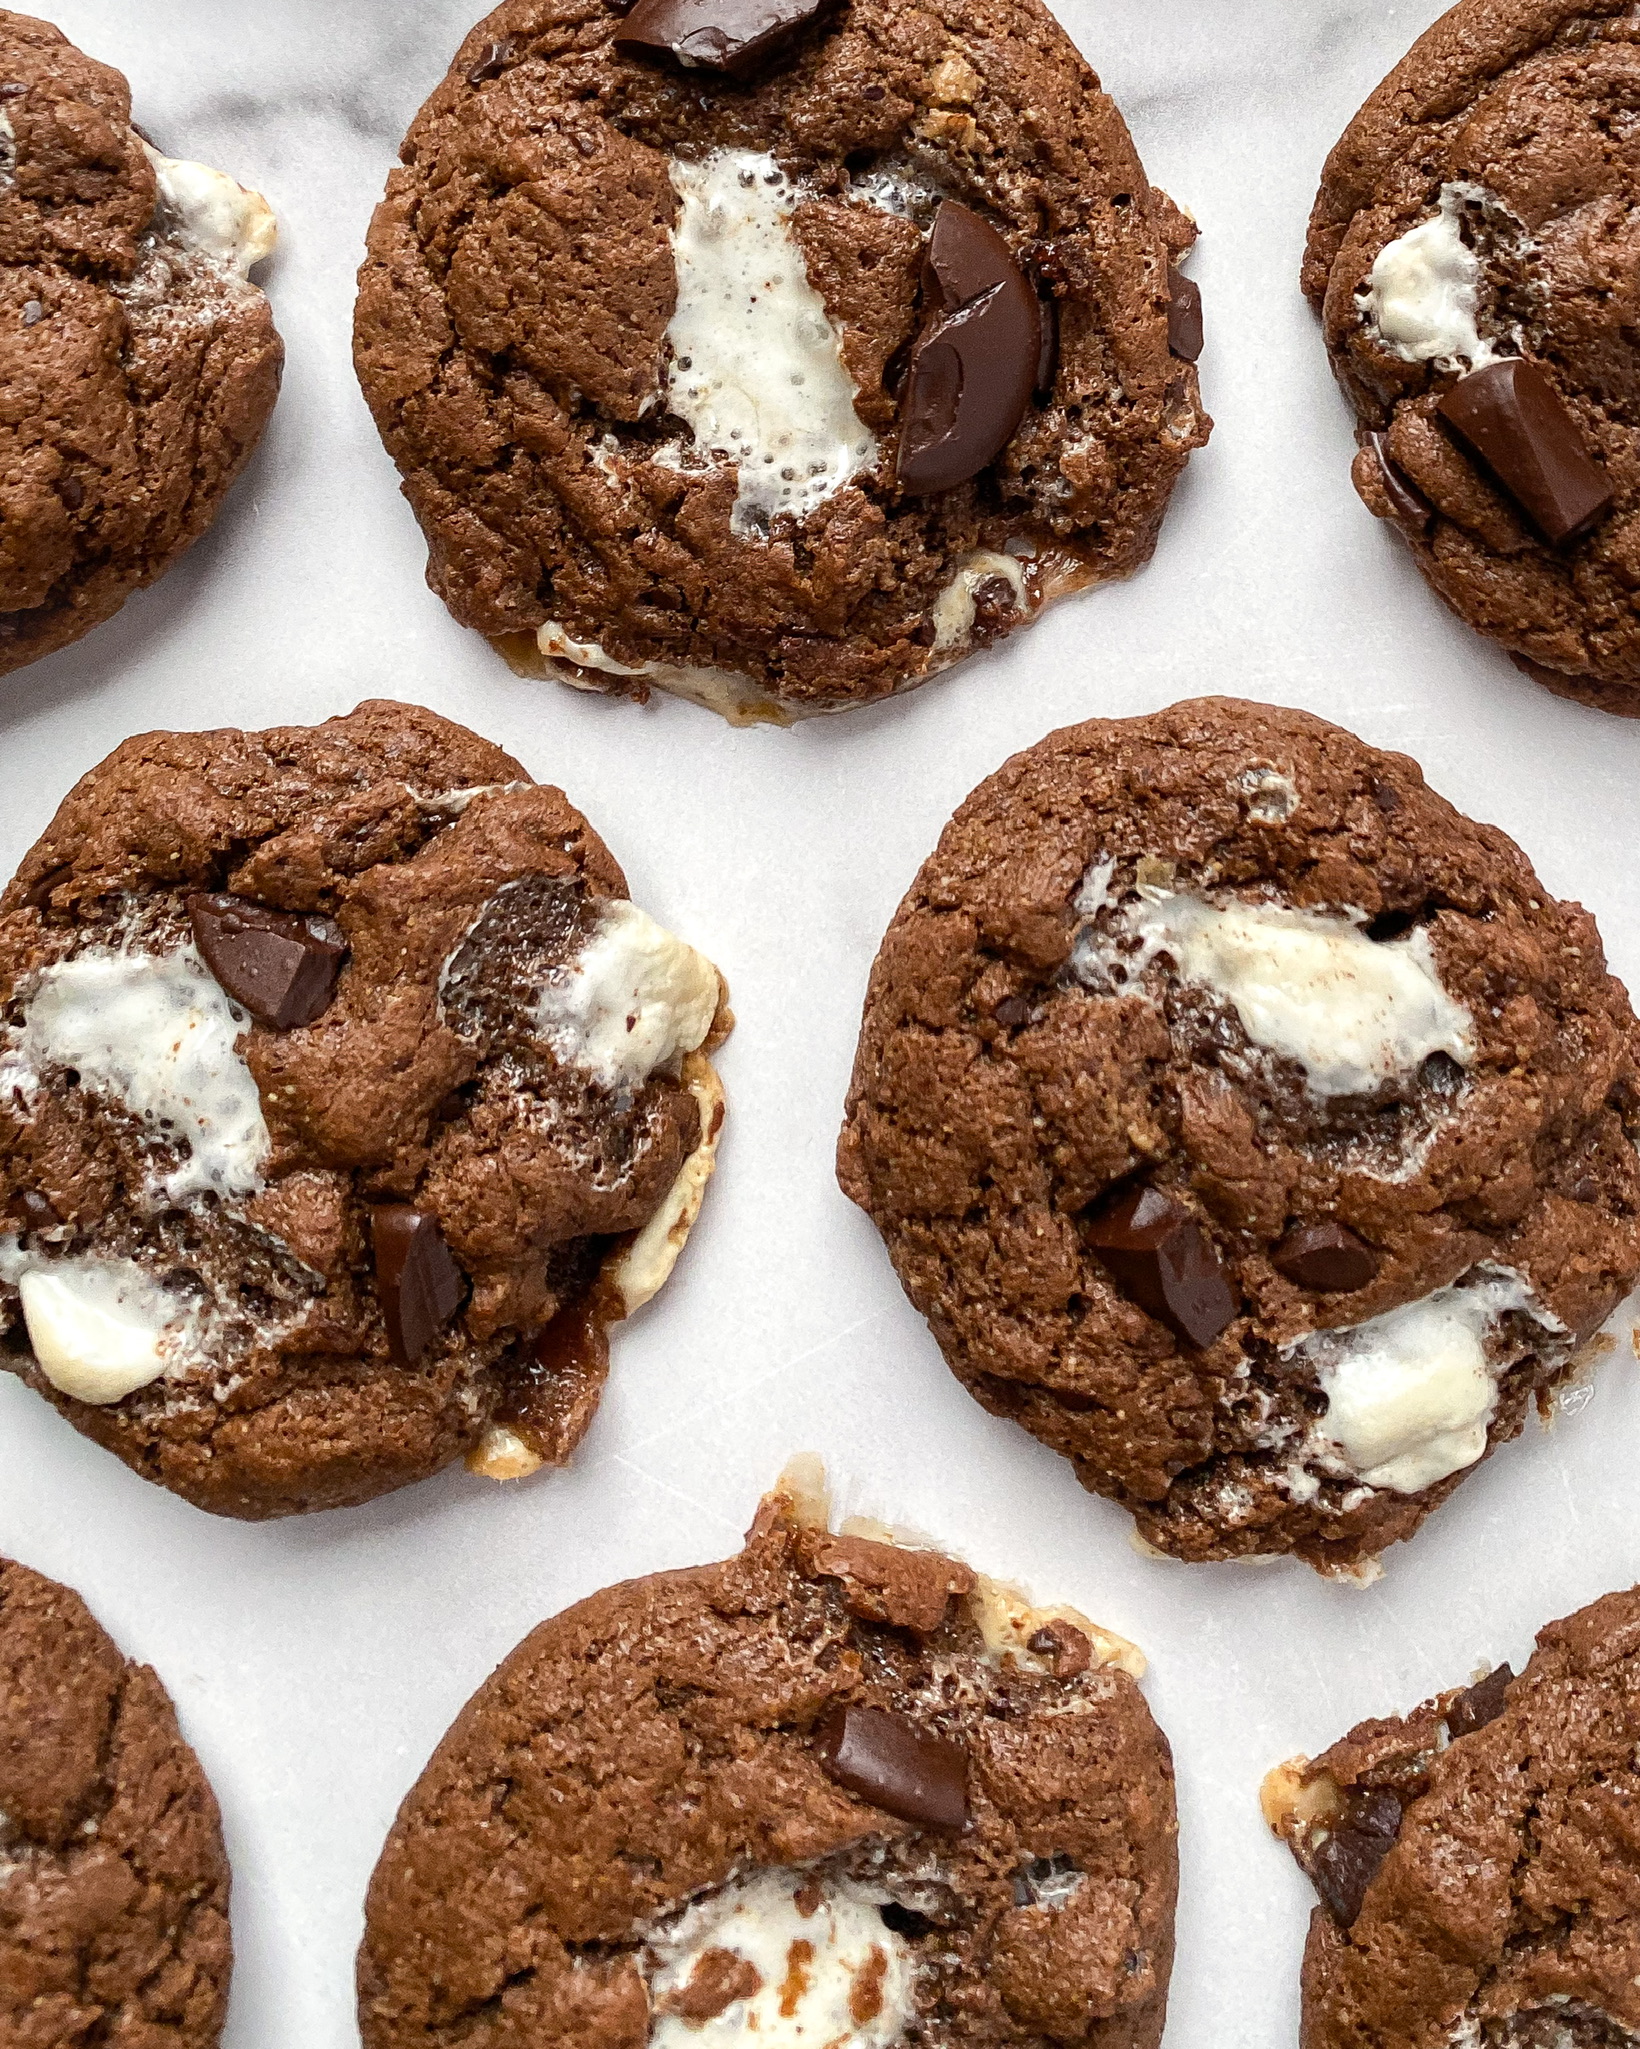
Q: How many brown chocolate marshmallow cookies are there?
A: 8